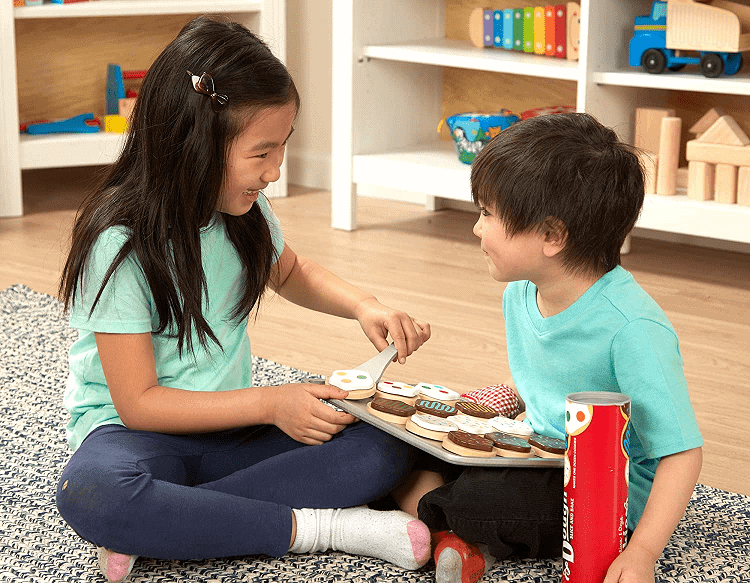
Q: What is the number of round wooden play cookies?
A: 12